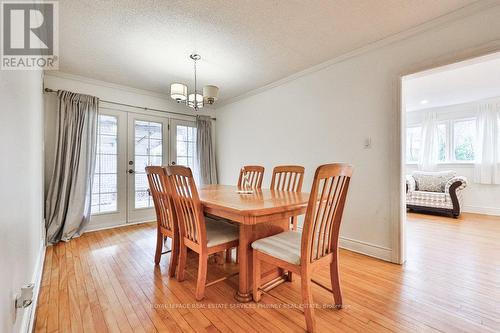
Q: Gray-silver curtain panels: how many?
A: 2